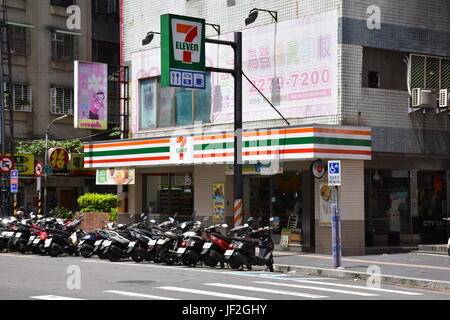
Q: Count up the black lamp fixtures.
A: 2